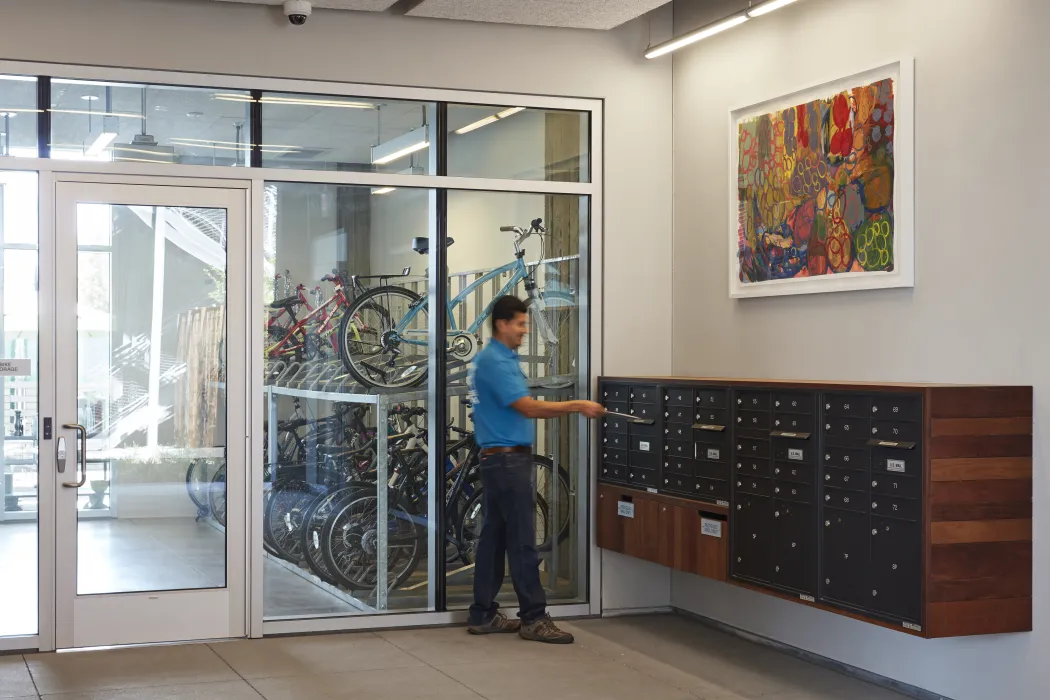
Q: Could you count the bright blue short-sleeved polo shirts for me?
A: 1